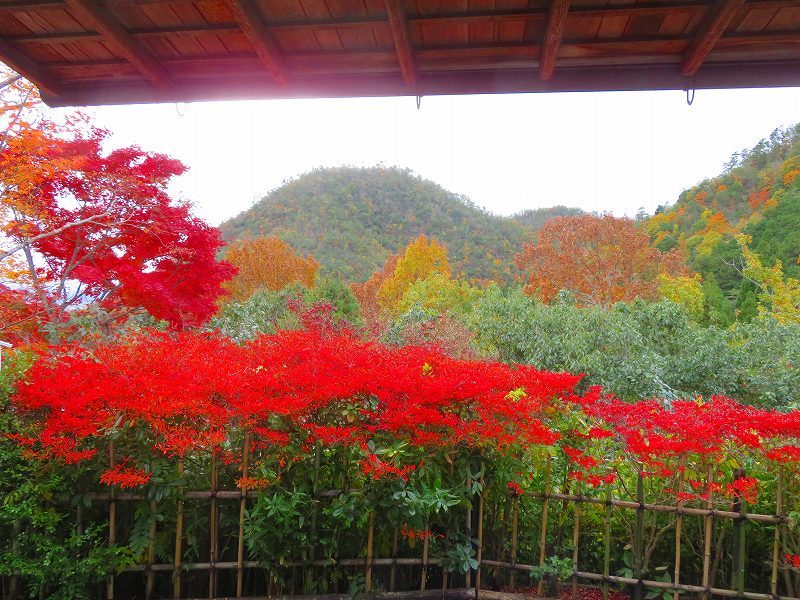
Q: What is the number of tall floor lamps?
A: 0